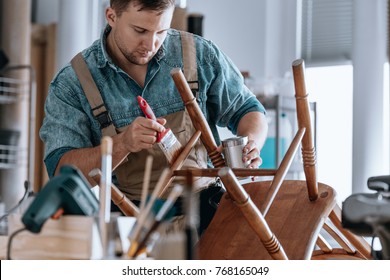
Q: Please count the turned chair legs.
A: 4